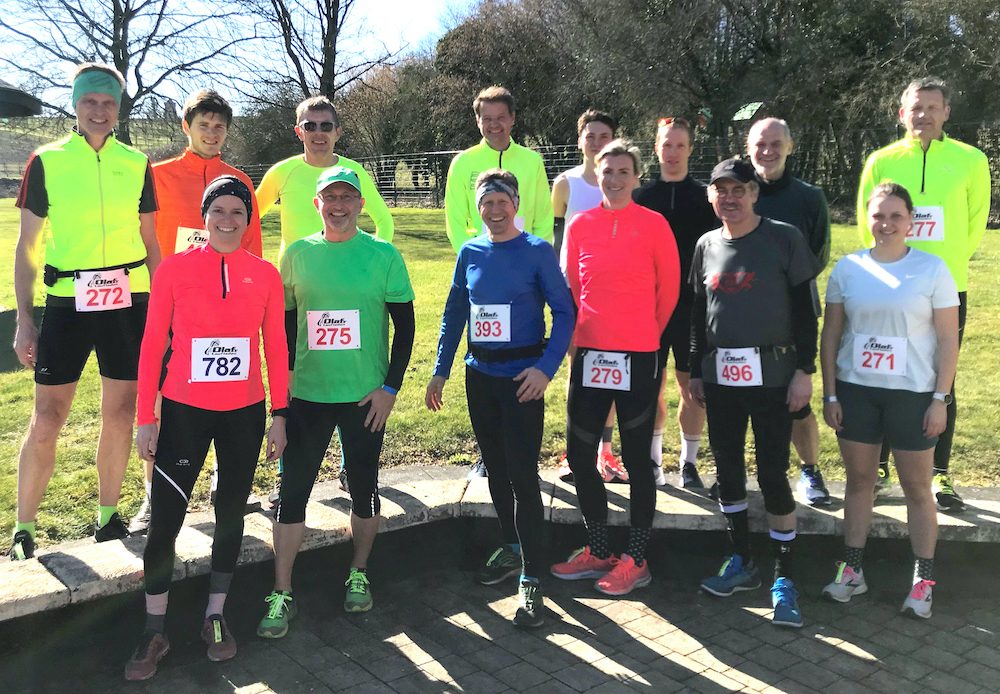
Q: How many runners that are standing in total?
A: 14